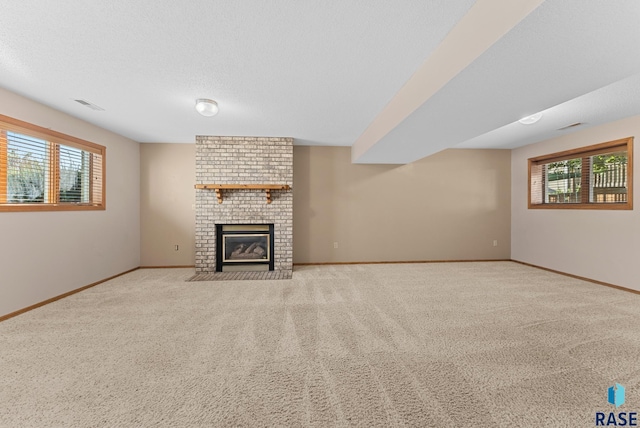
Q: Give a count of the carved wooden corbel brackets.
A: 2